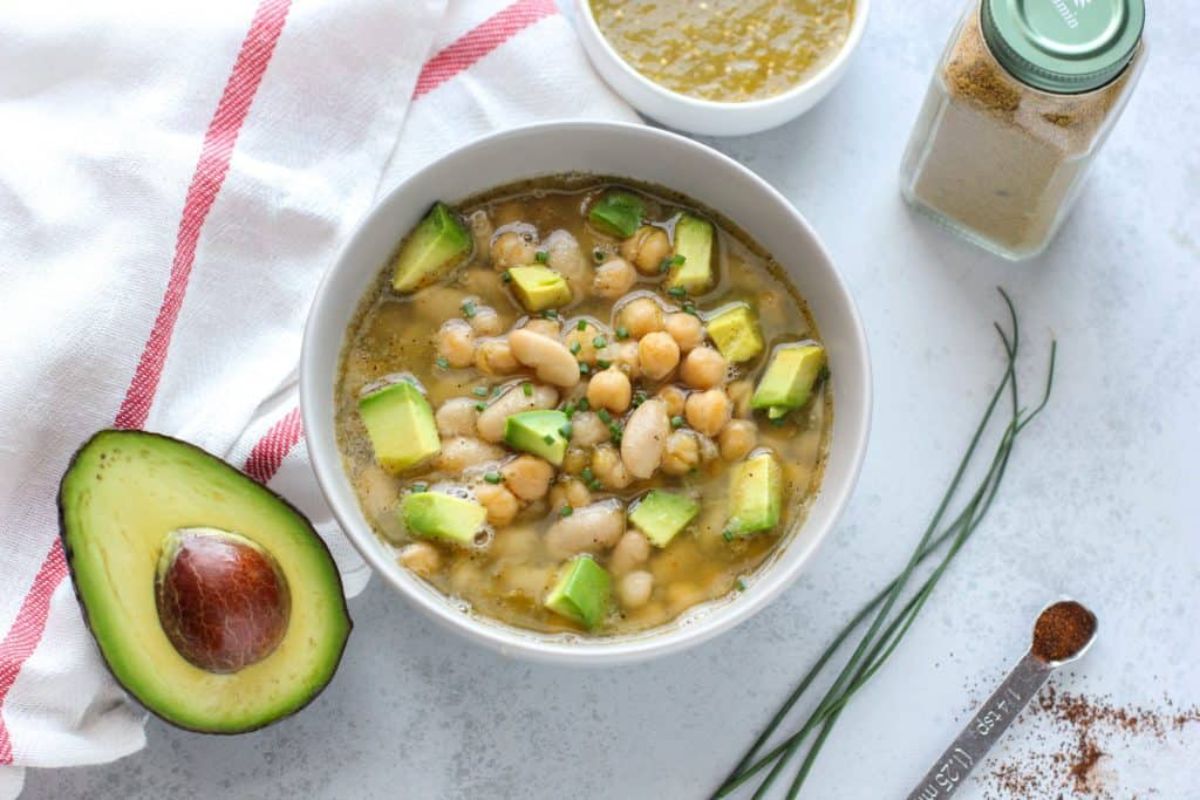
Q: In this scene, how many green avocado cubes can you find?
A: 12